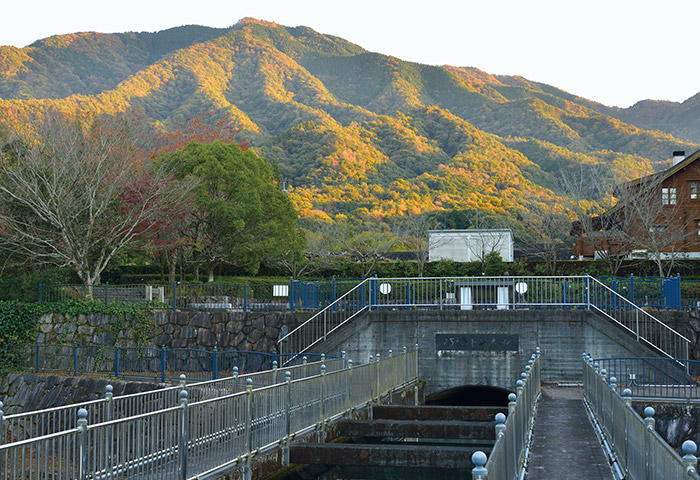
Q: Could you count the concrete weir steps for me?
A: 3